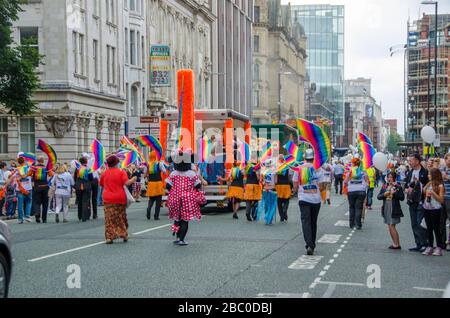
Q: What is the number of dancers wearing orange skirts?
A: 4